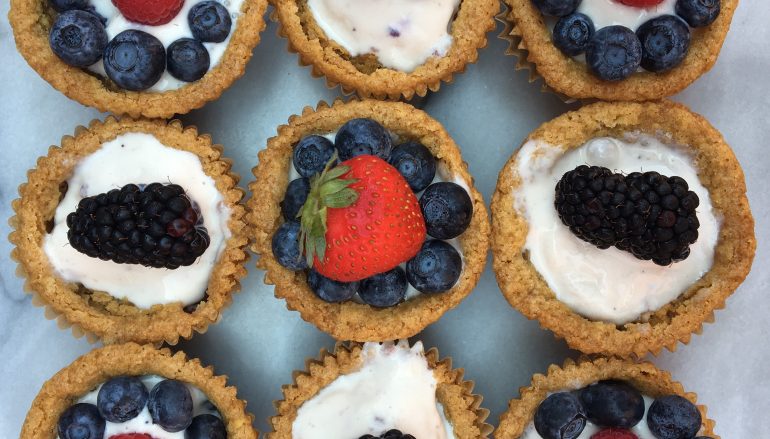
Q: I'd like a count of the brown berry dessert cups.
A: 9